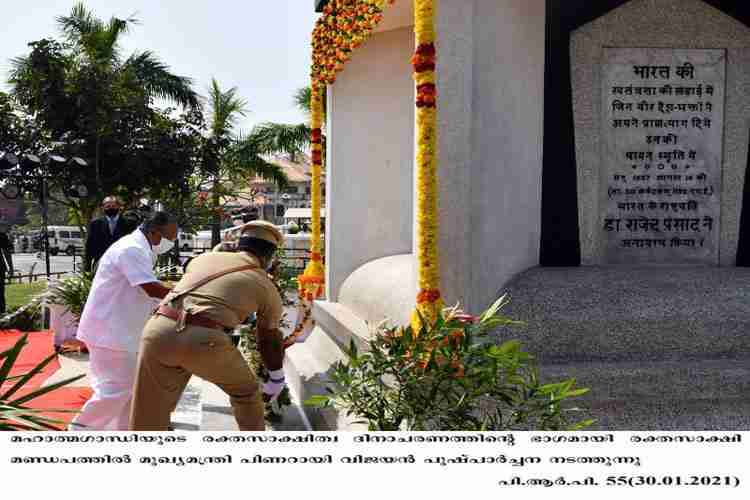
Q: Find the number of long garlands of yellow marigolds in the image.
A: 2